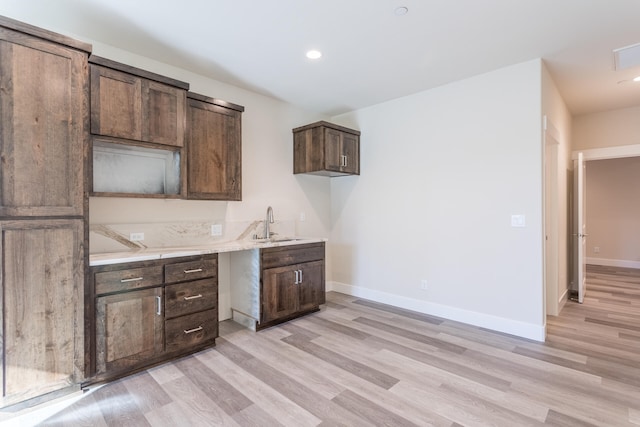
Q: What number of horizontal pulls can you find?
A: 4